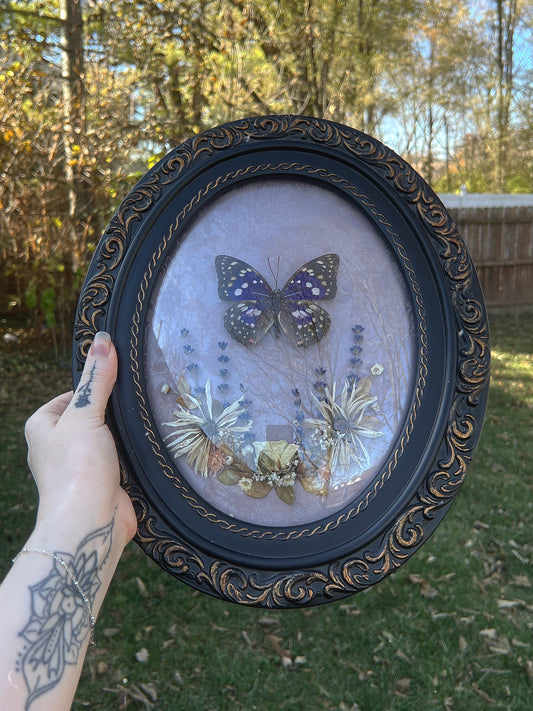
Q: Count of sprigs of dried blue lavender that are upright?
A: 6